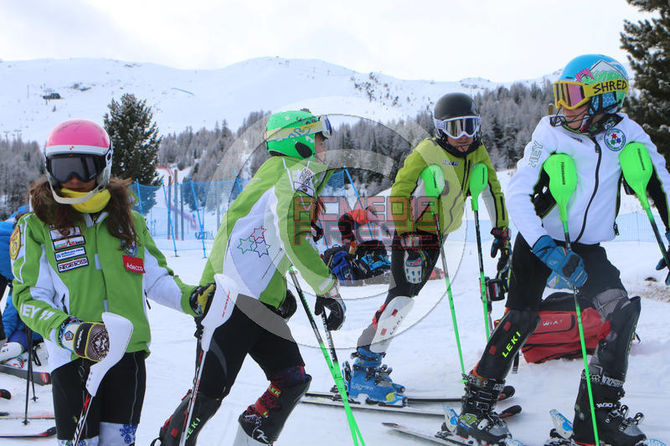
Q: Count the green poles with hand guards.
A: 4